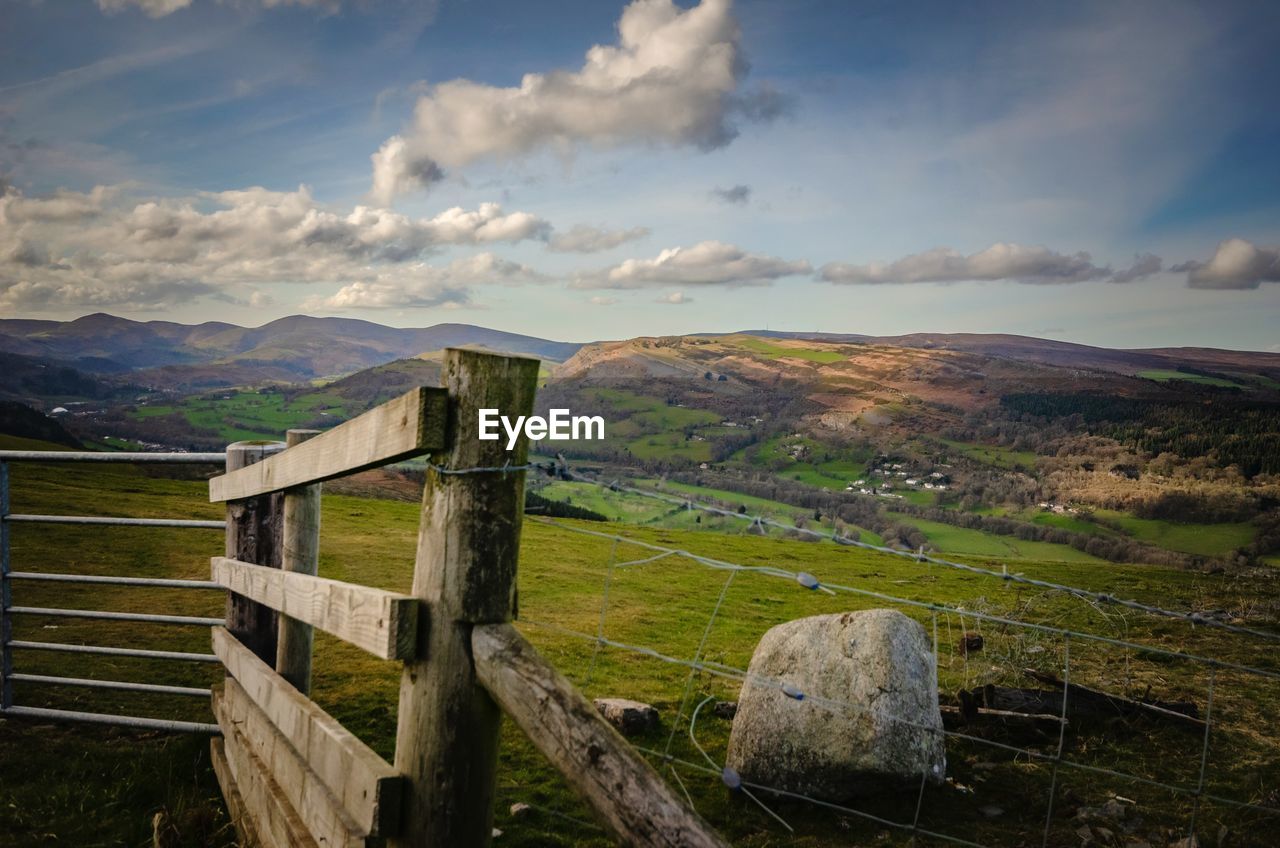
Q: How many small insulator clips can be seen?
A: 3